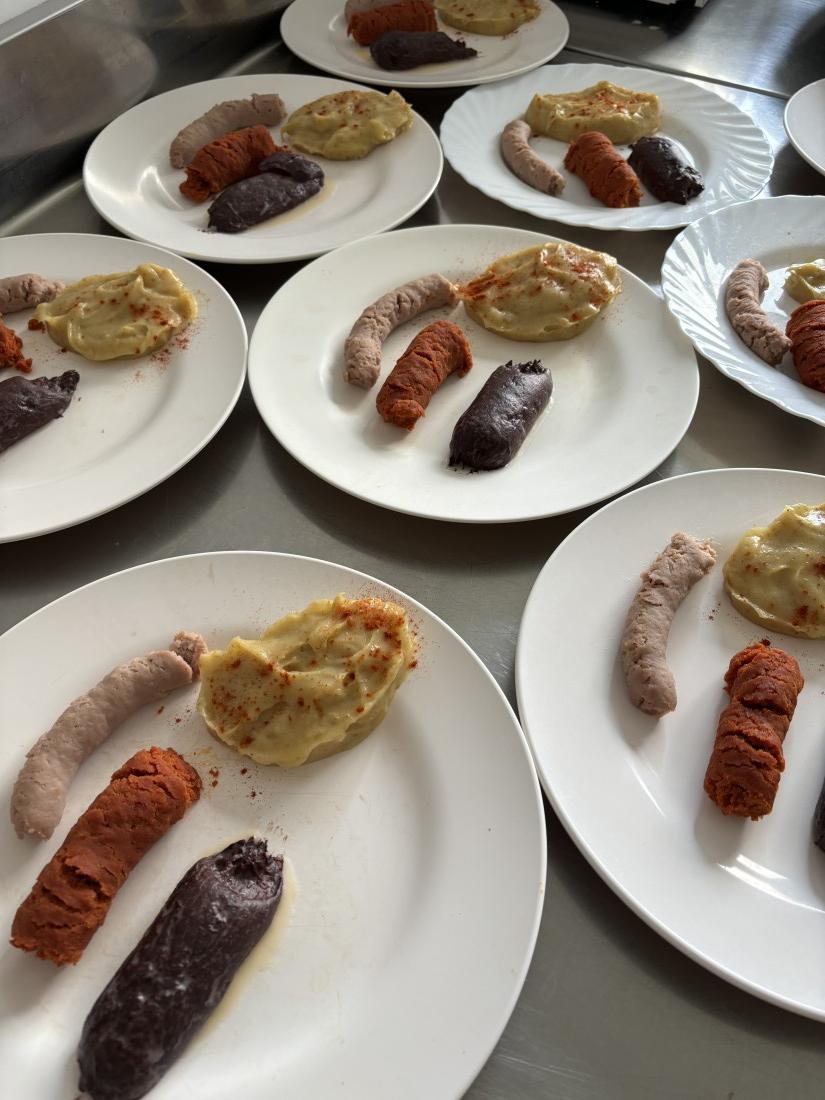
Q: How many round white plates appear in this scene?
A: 9